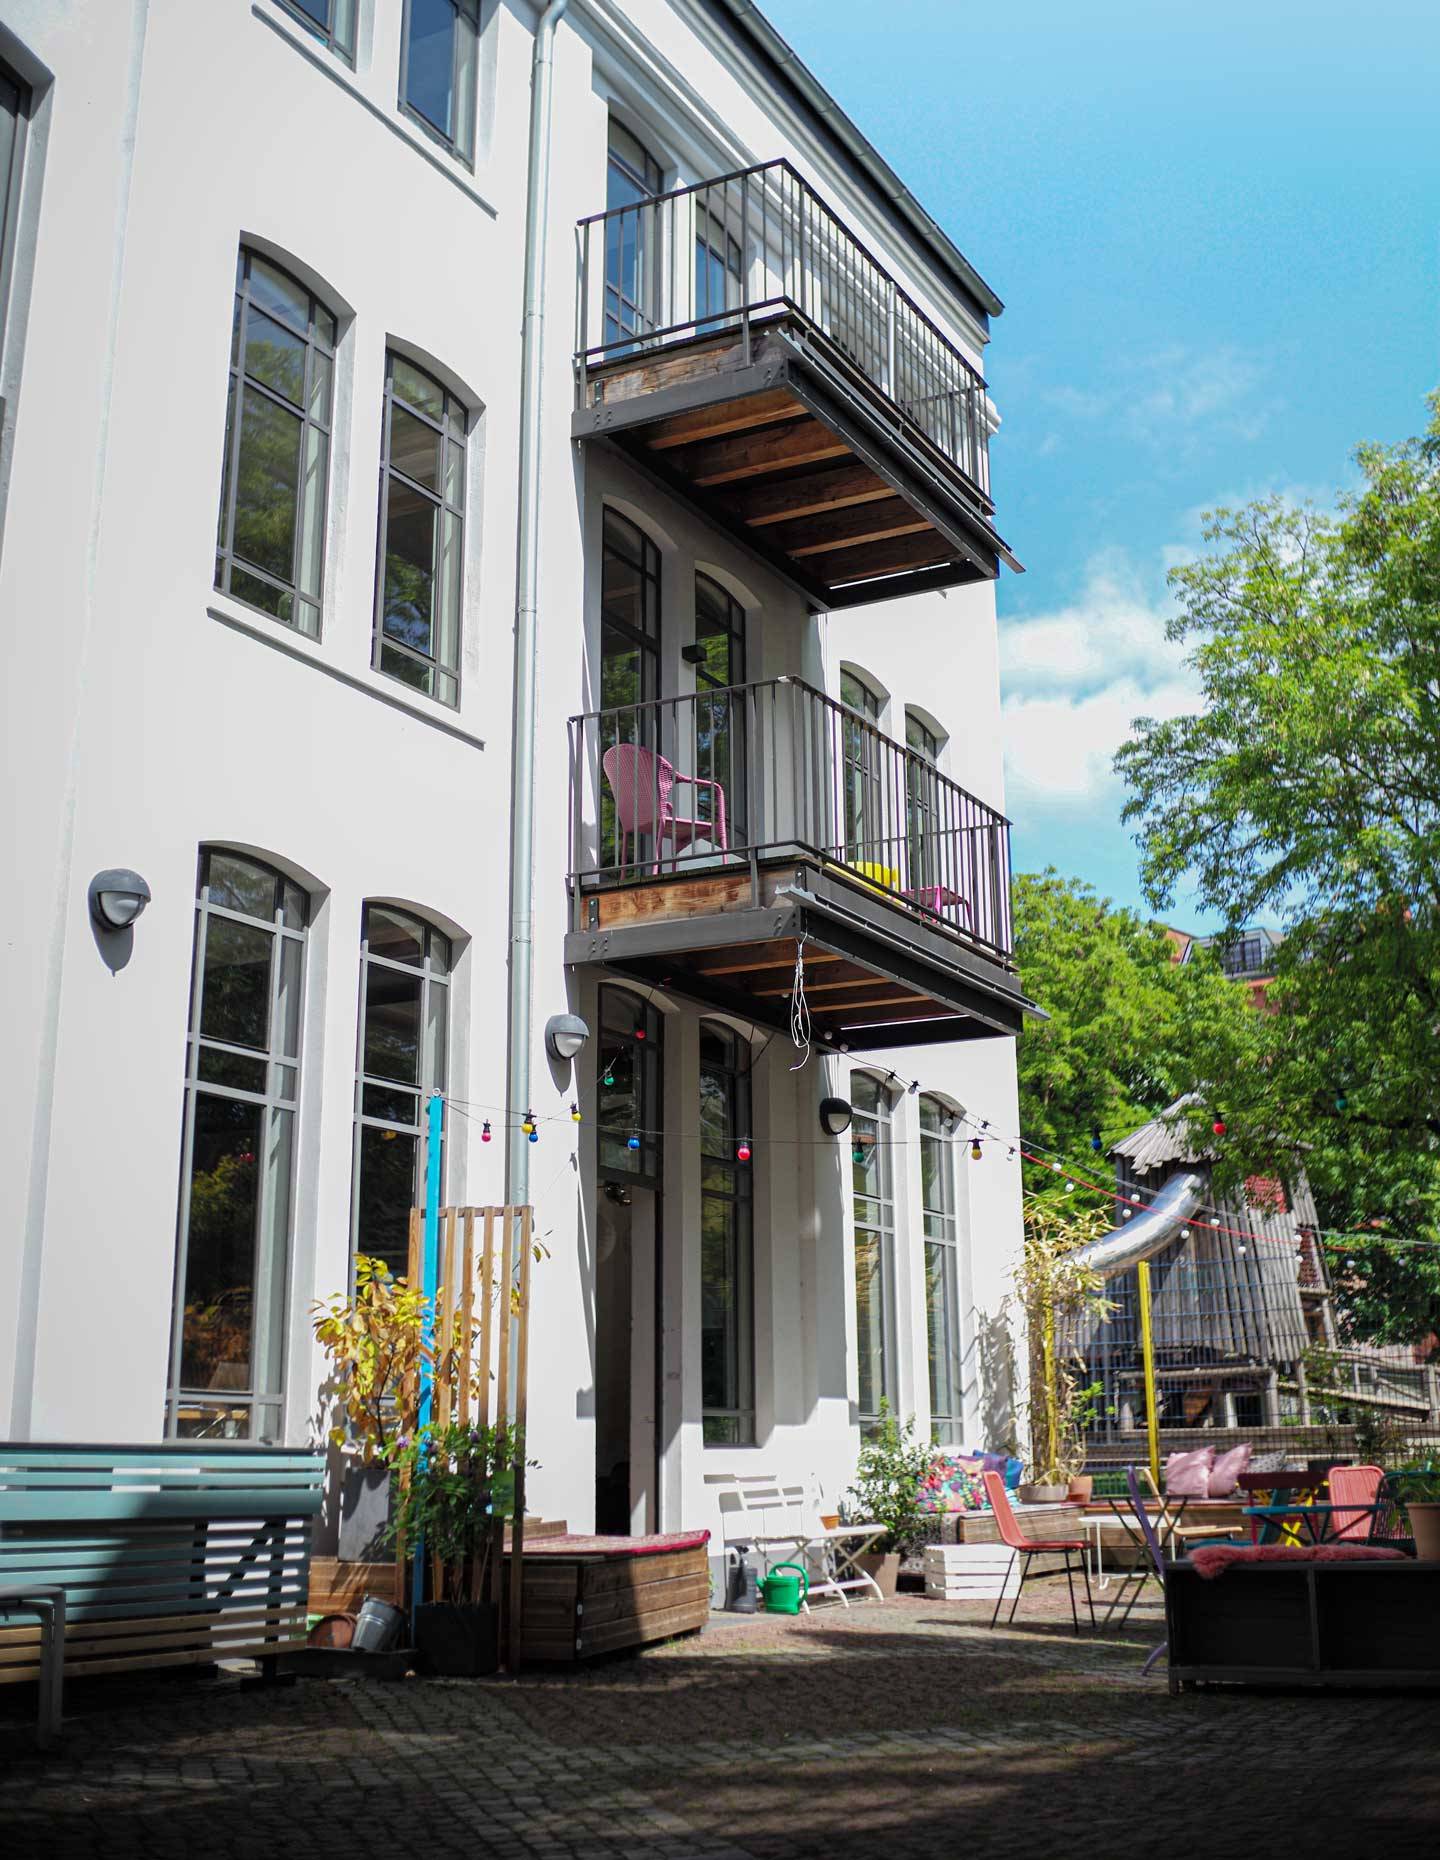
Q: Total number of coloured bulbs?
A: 13